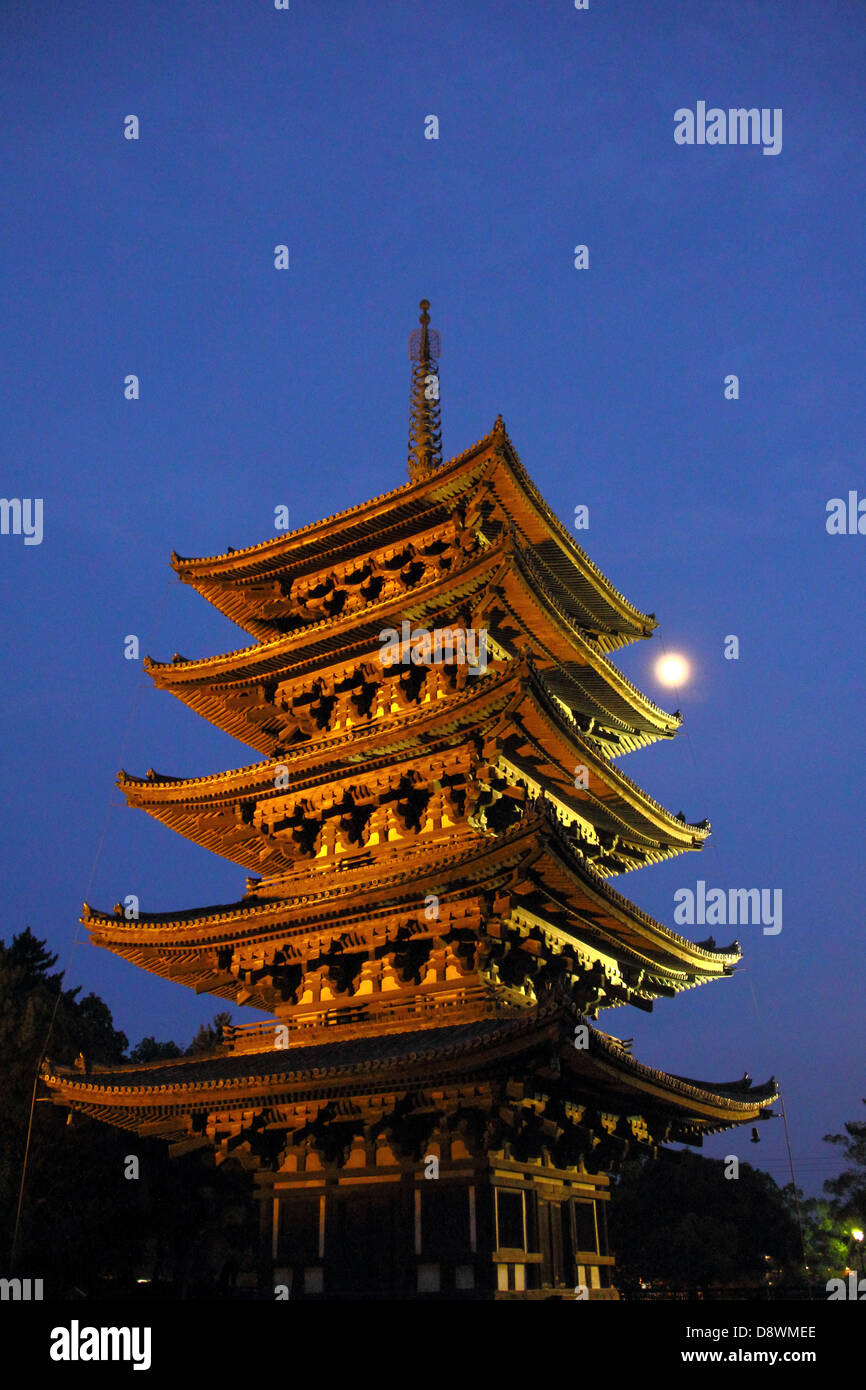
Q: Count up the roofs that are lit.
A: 5